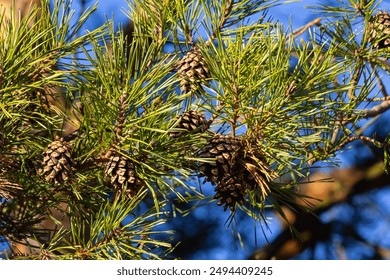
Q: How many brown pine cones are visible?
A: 7